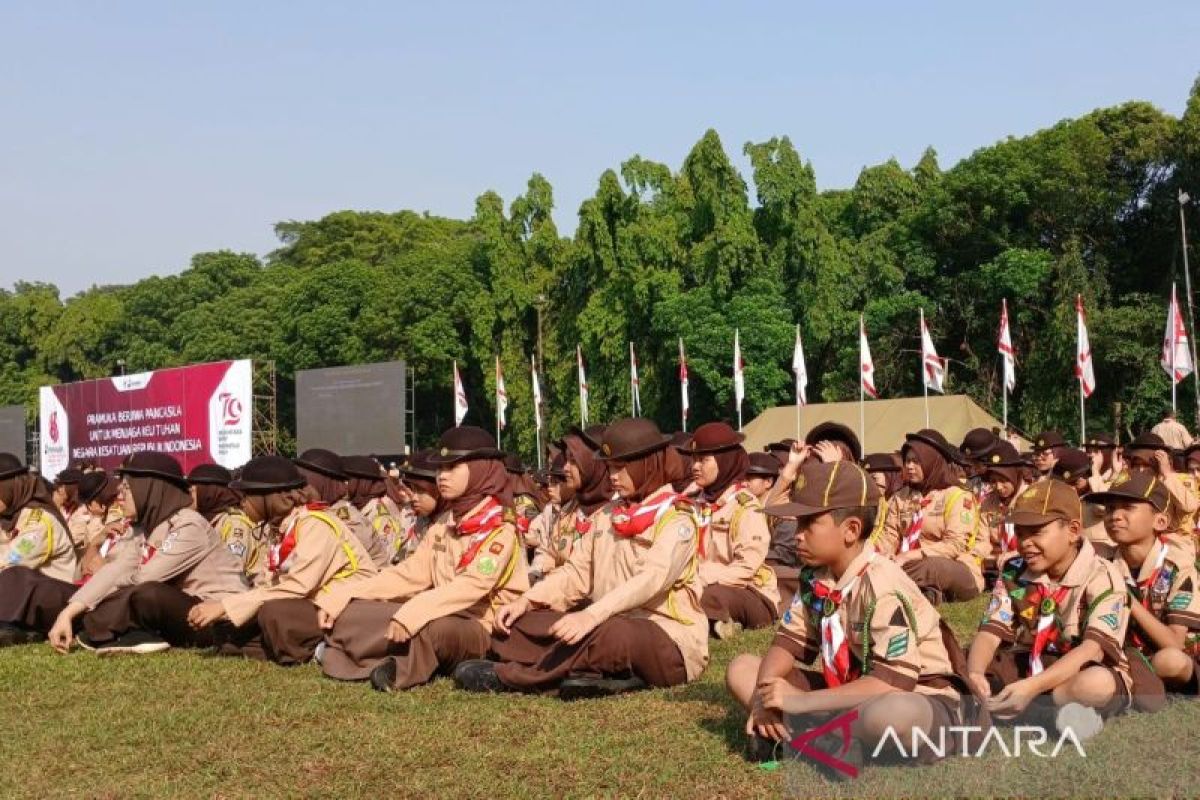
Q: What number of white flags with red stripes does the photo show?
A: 13